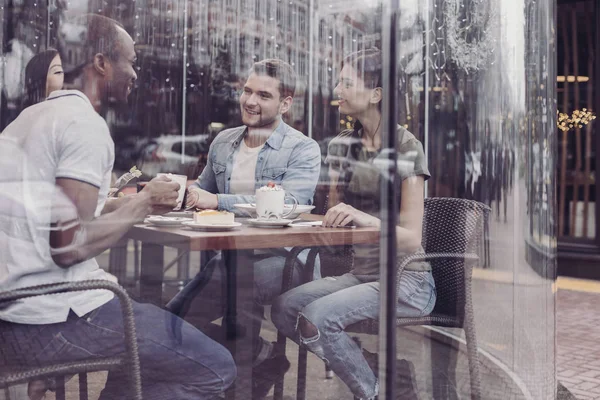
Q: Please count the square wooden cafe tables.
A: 1